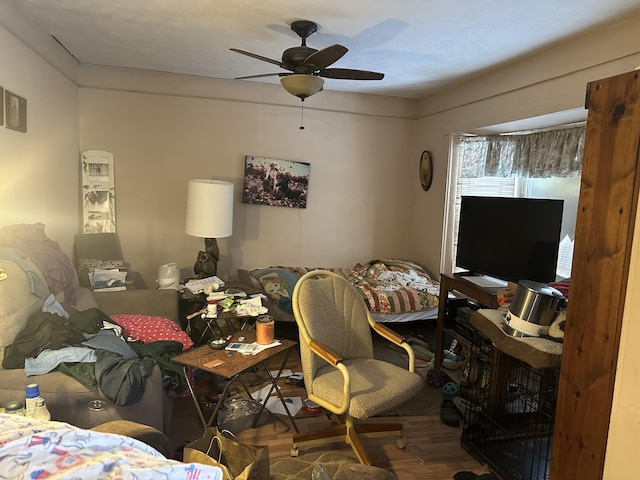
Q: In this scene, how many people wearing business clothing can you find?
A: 0